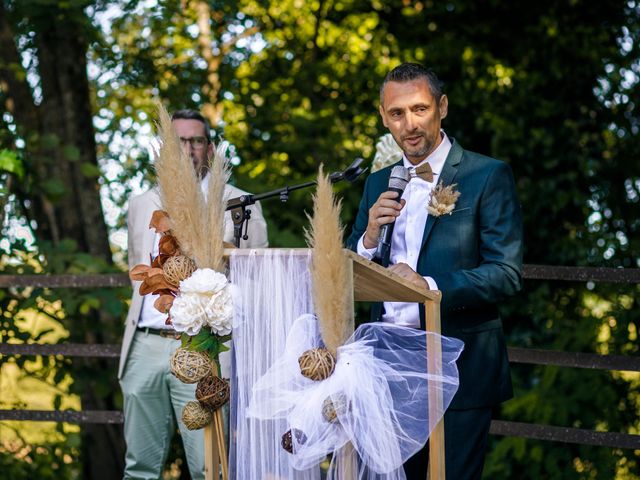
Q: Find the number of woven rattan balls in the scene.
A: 7